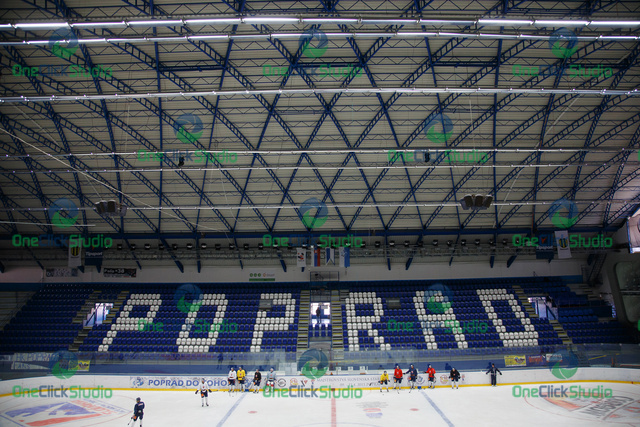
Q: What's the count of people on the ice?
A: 12